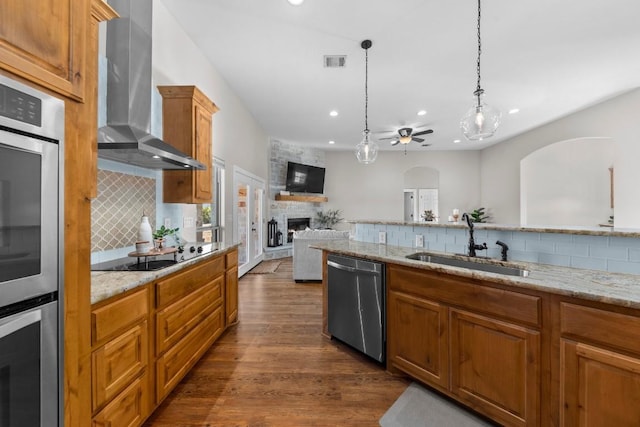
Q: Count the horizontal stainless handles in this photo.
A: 3